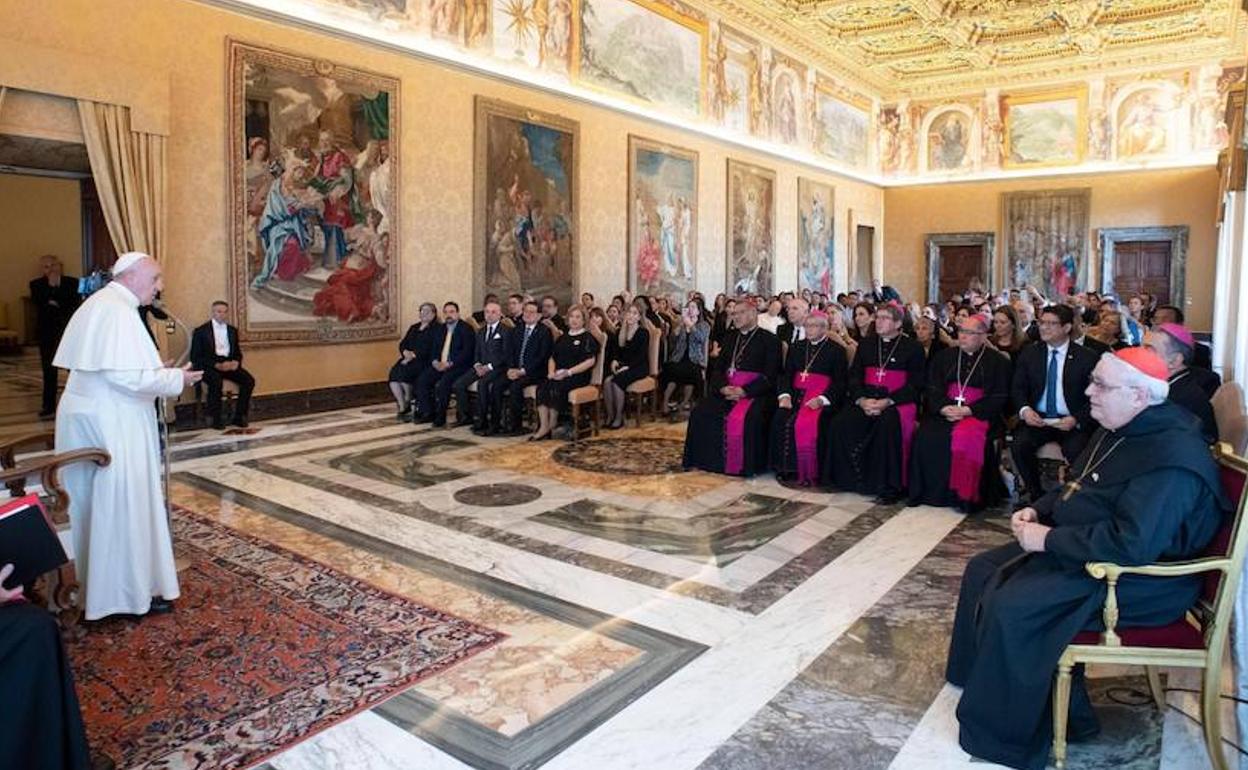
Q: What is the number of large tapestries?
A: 6